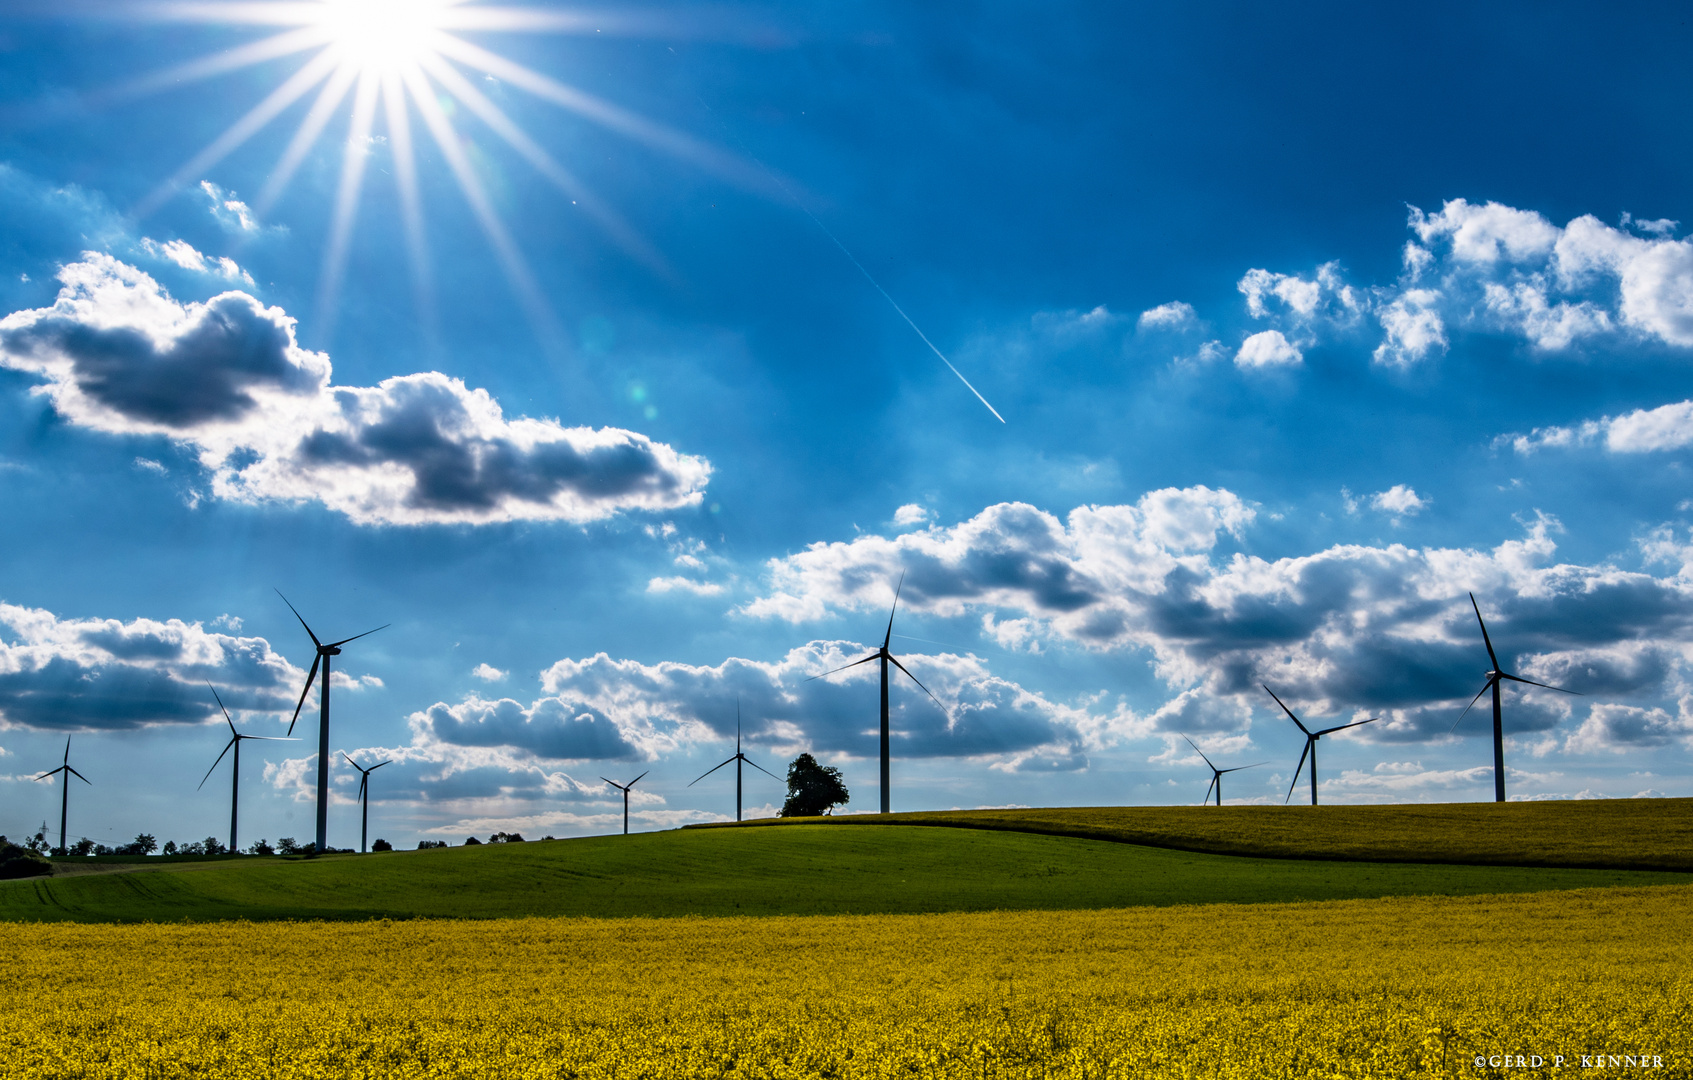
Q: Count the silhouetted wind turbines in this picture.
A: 10